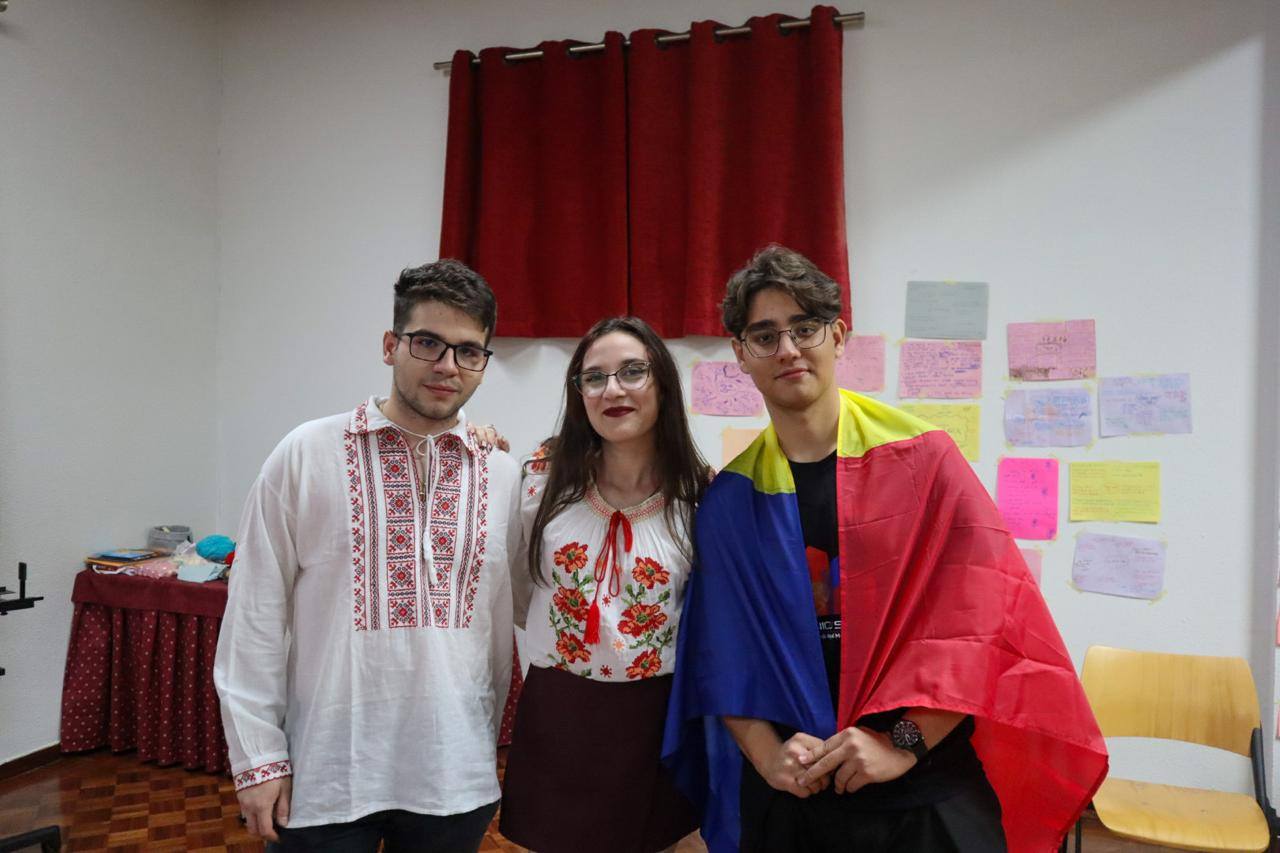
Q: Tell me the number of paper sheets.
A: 13